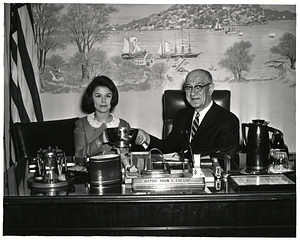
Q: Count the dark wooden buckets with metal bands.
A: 1